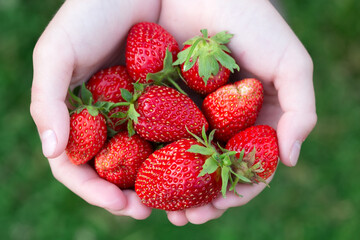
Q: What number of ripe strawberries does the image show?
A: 9